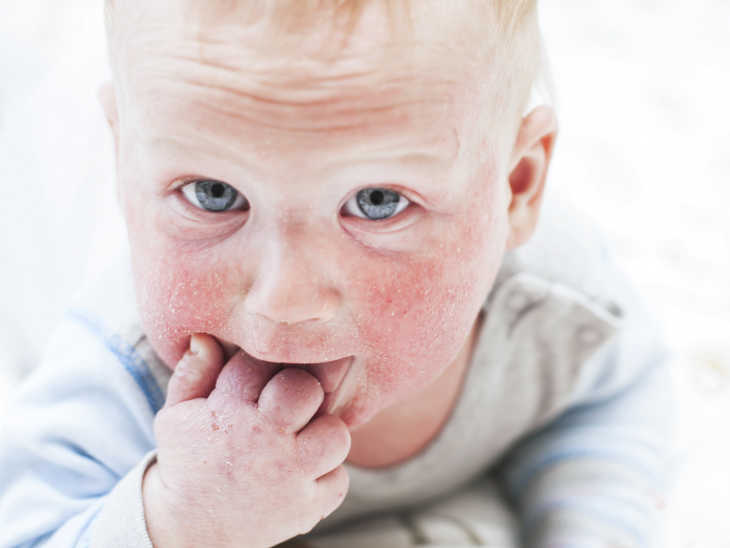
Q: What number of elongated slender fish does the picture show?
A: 0